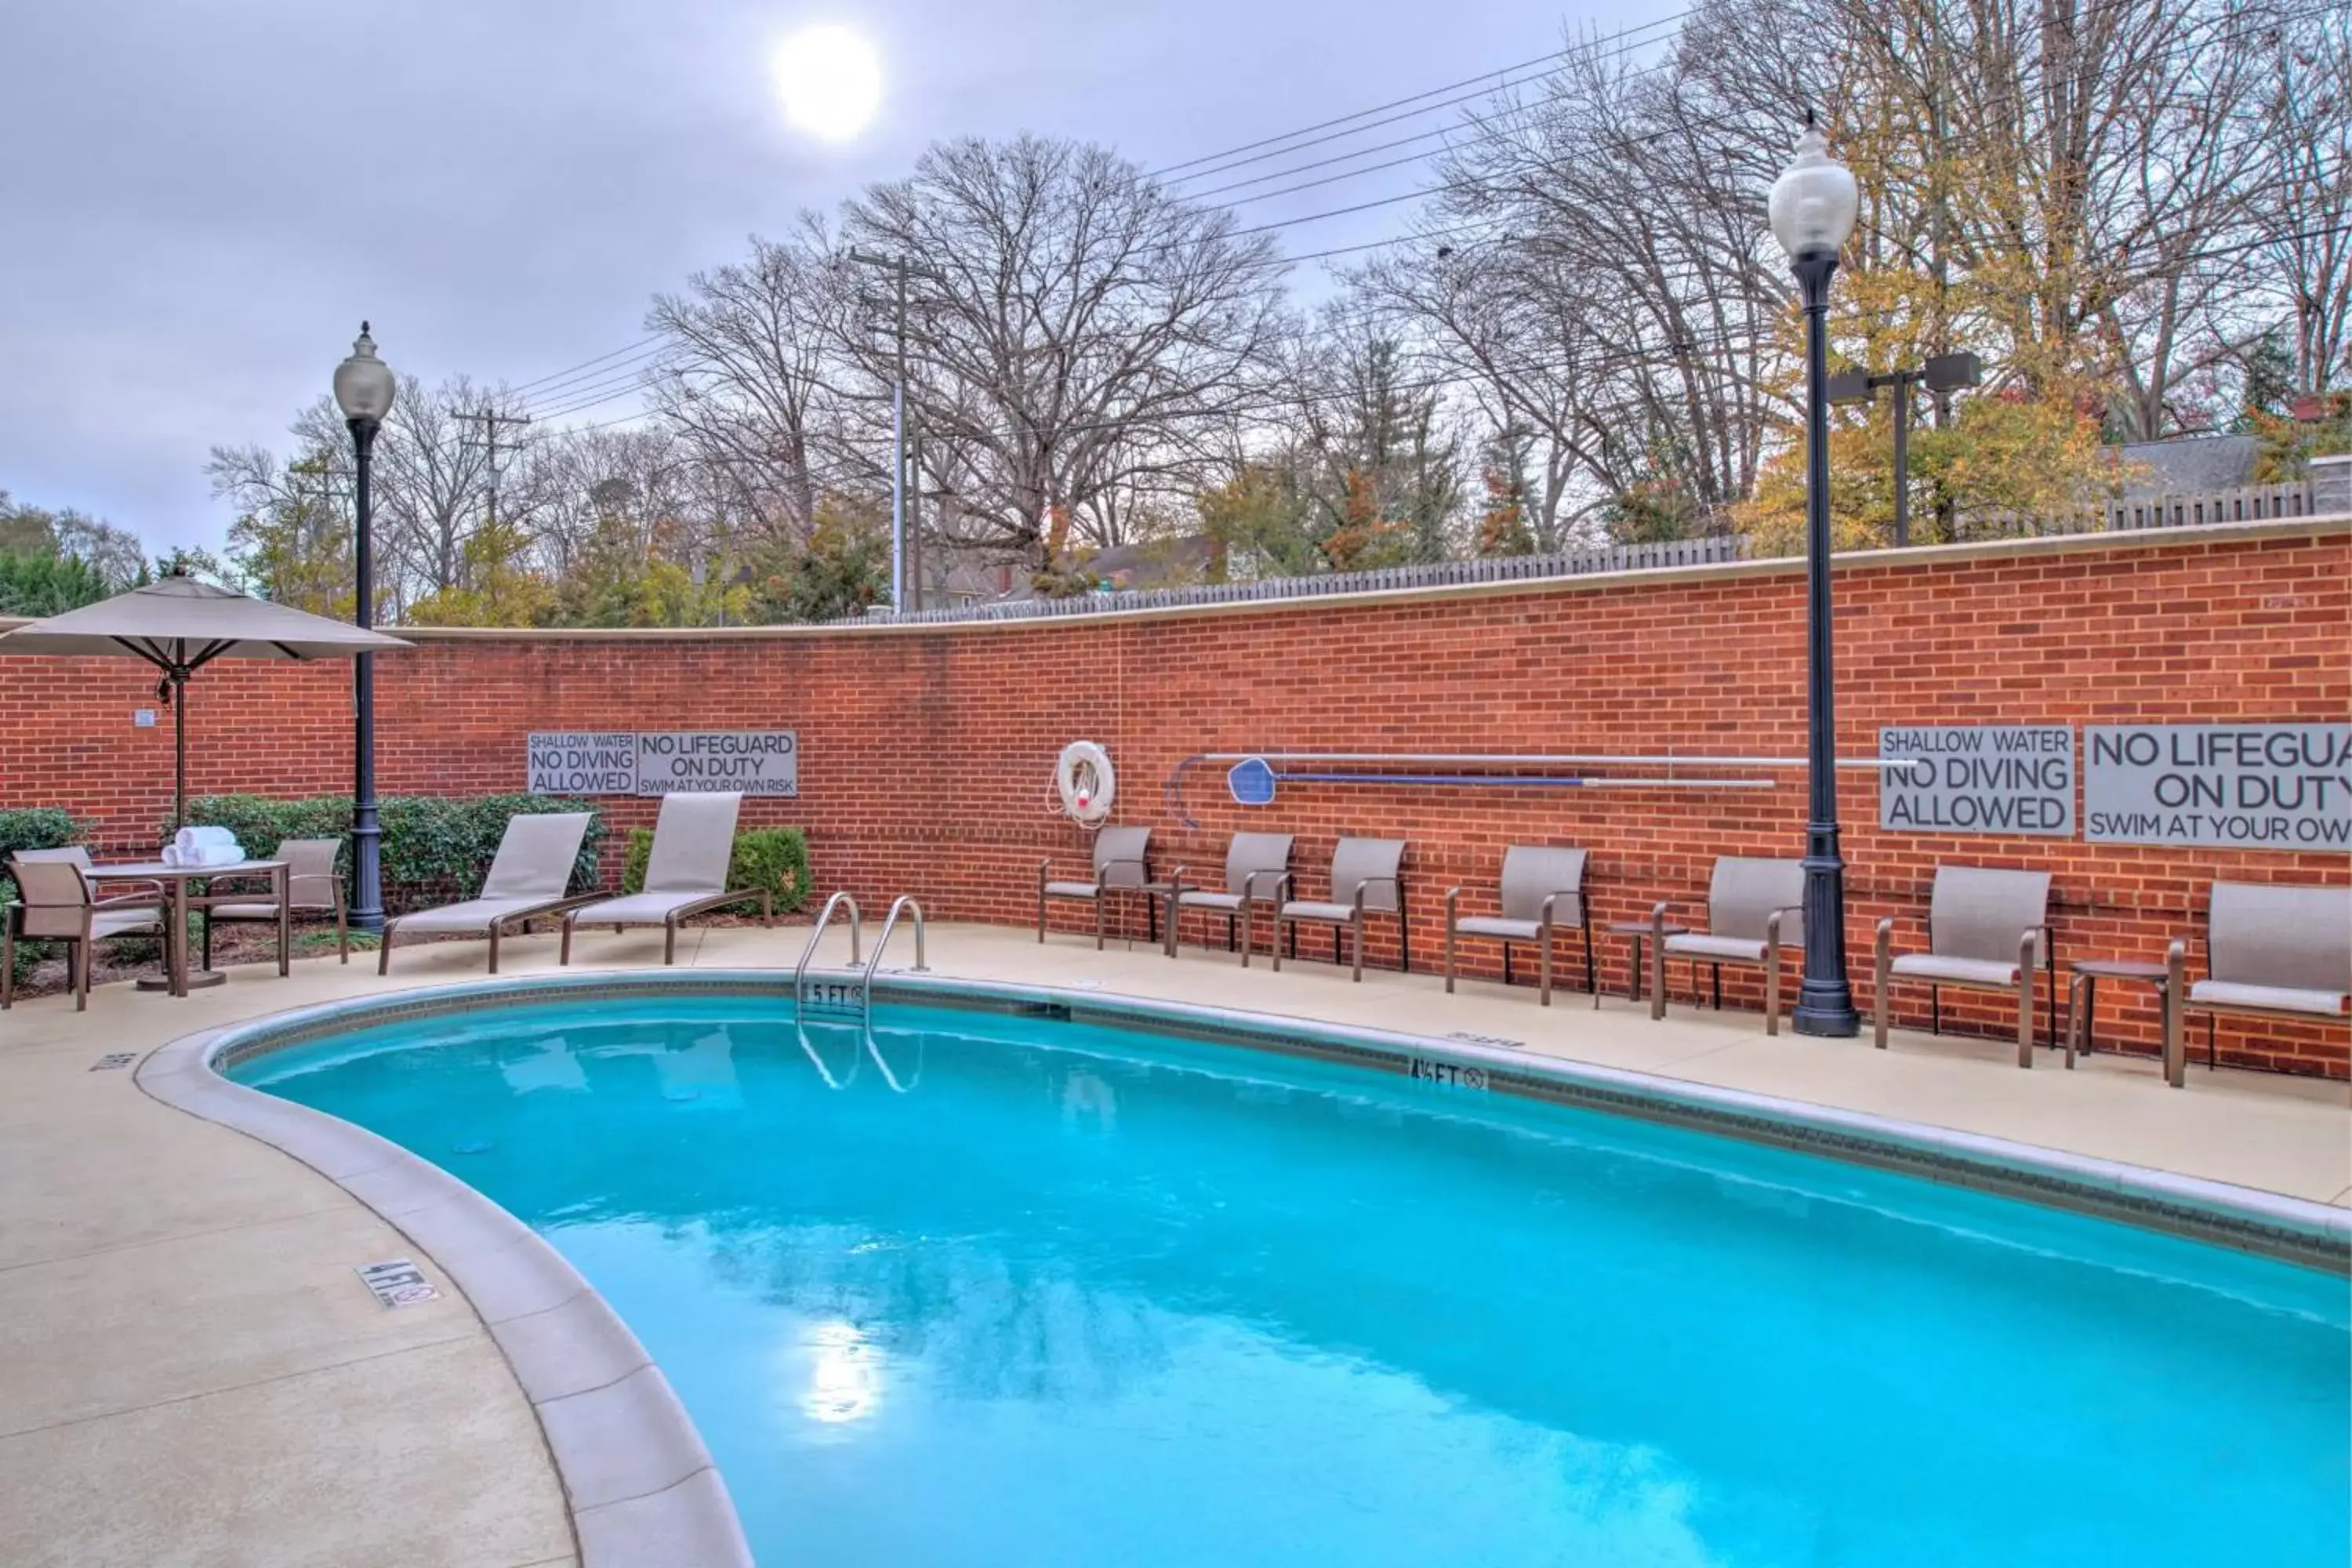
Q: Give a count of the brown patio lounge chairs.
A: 2